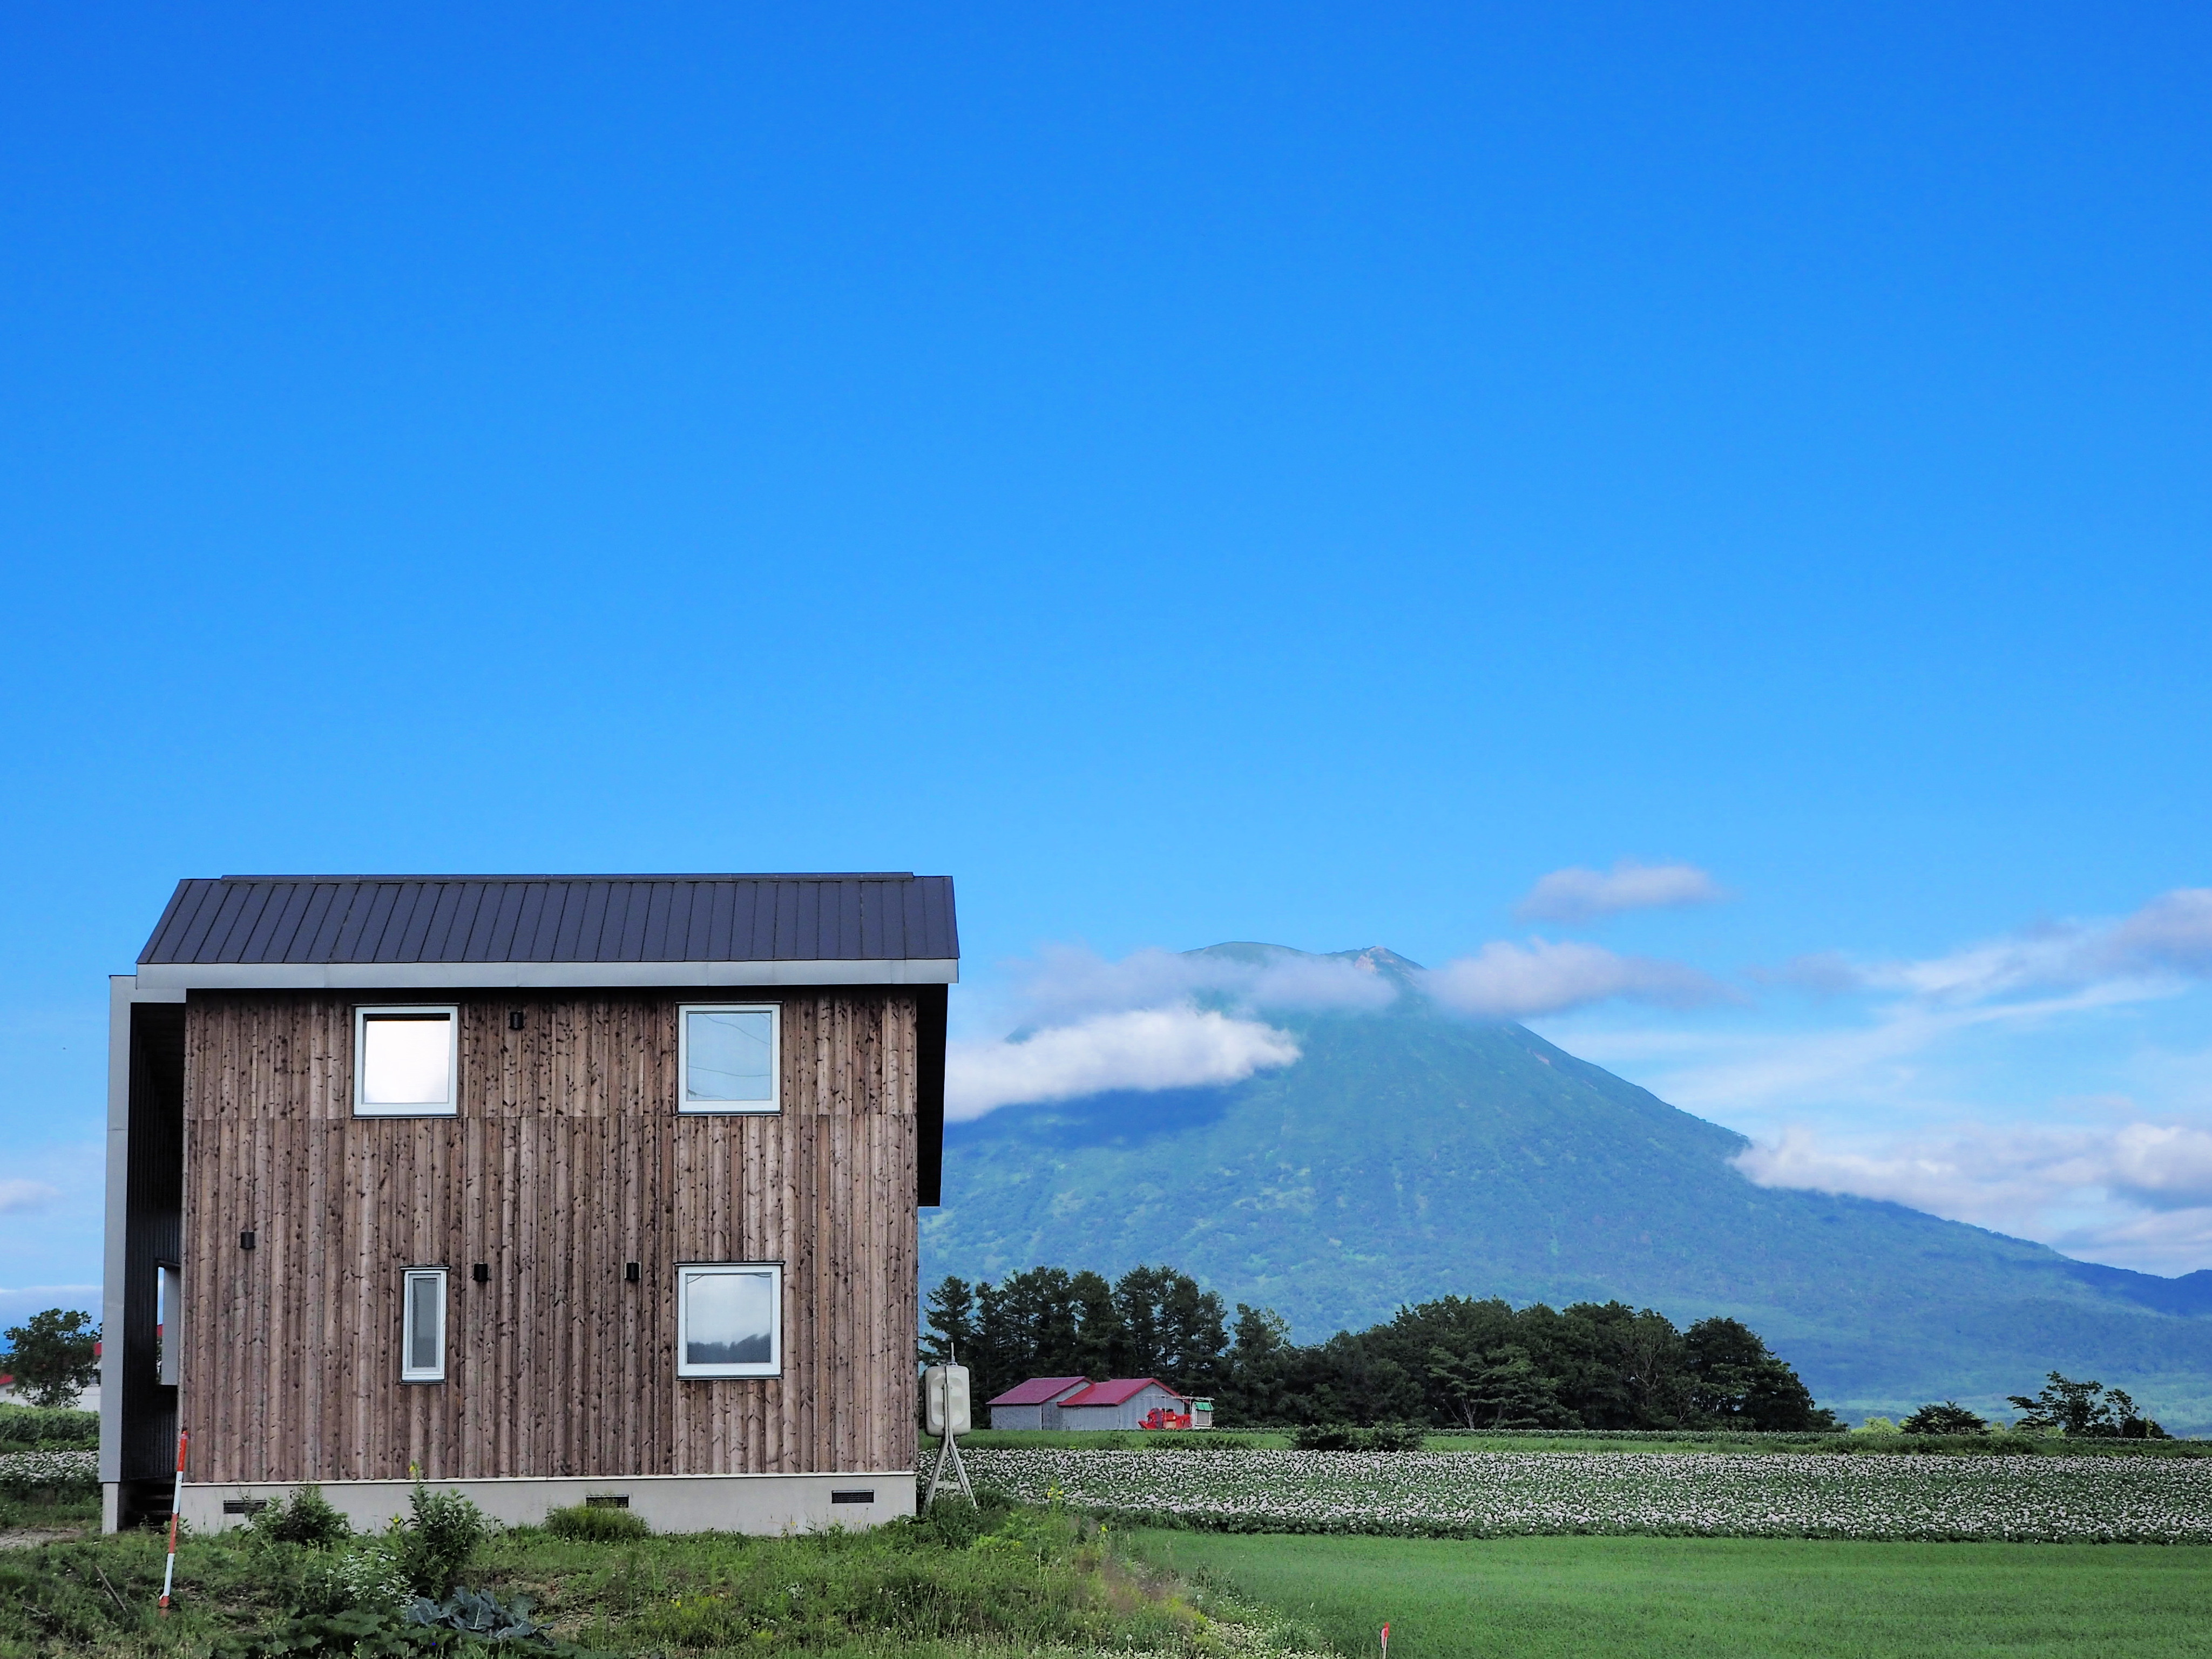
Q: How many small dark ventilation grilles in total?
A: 3